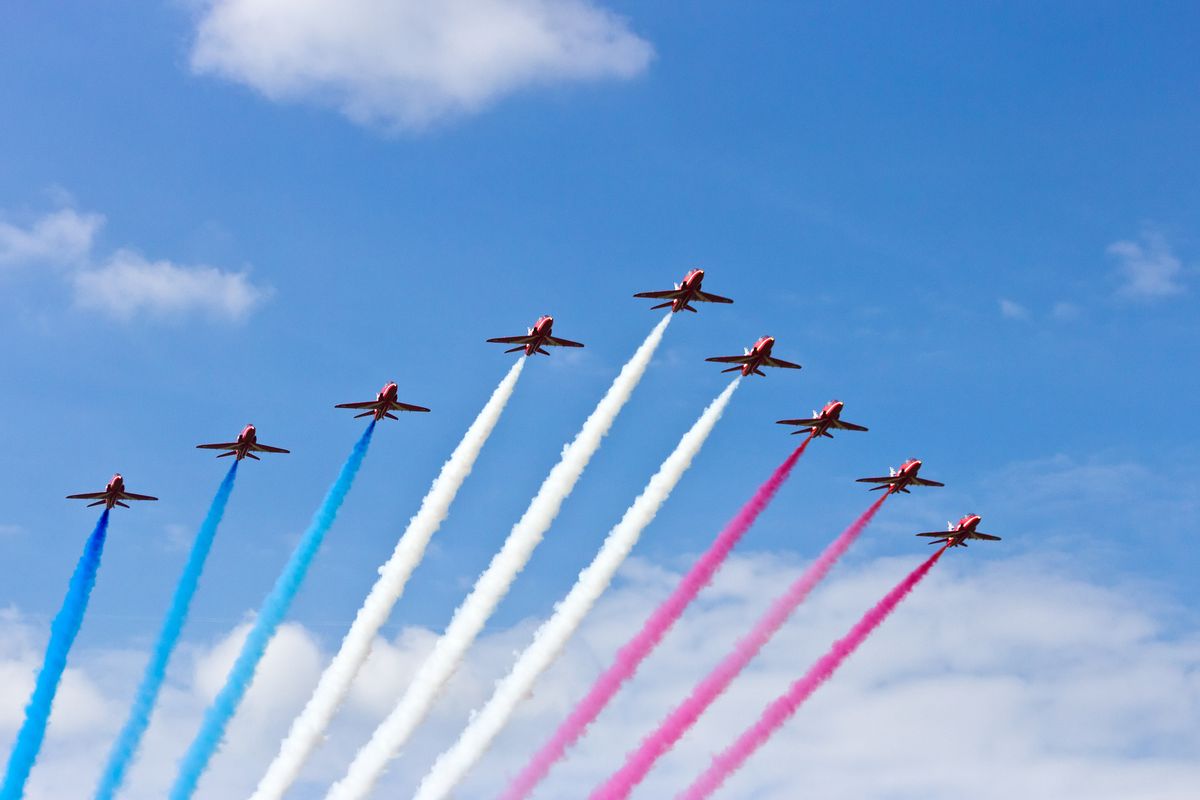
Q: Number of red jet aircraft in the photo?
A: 9